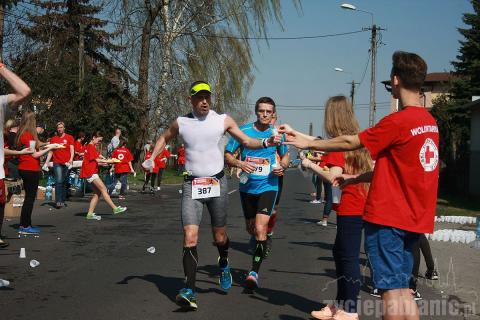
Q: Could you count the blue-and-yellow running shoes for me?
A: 2